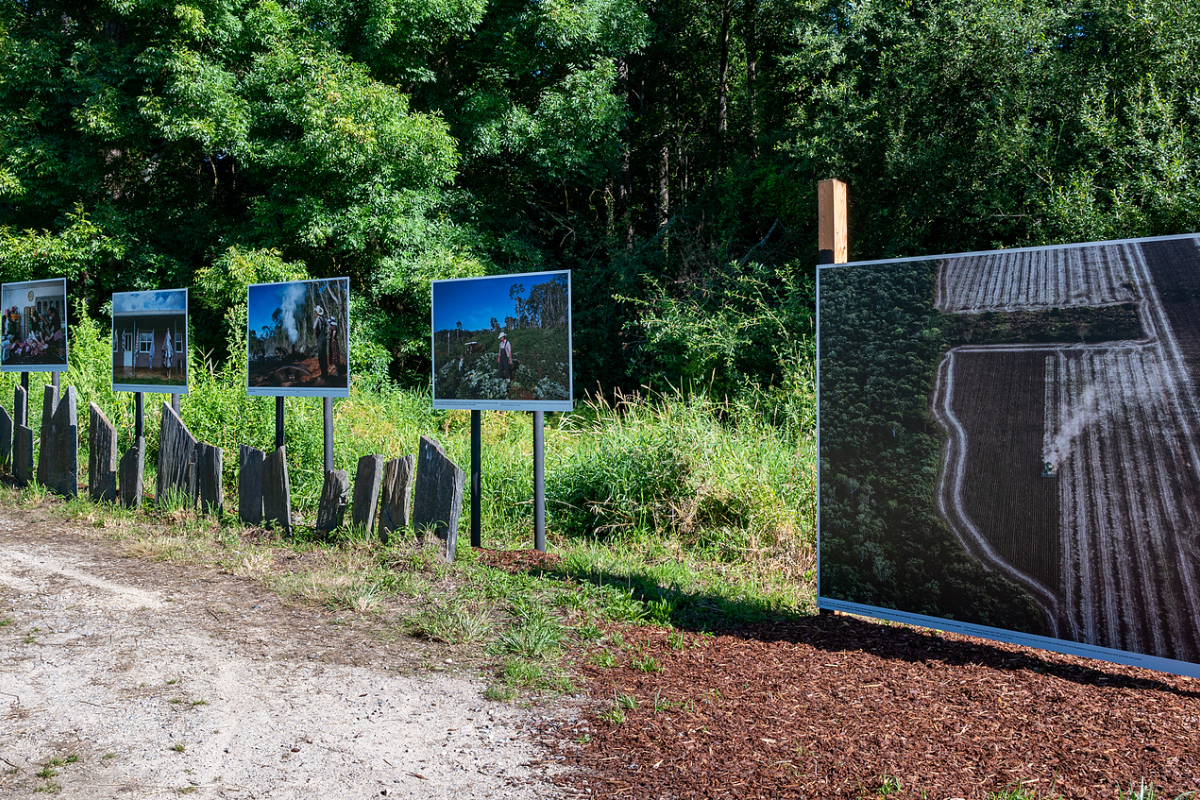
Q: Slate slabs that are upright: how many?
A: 15